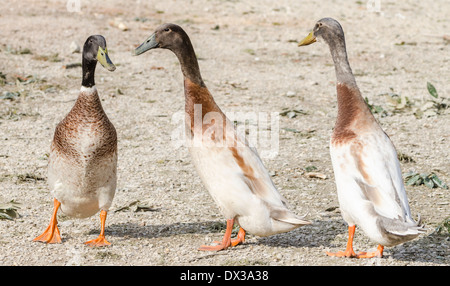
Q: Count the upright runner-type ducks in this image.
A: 3